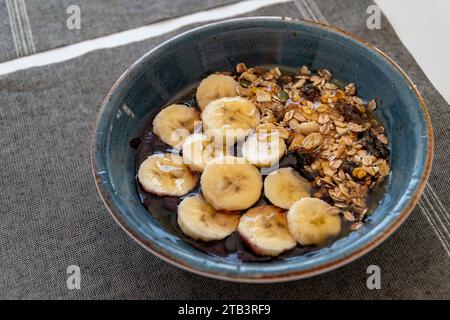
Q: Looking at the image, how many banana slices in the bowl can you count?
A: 11